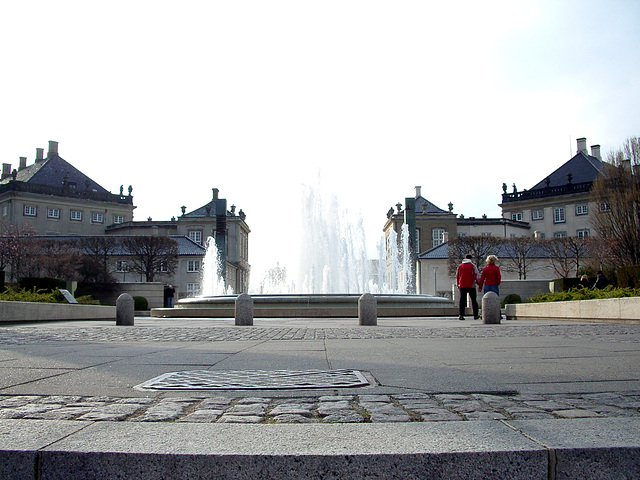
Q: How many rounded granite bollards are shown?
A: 4